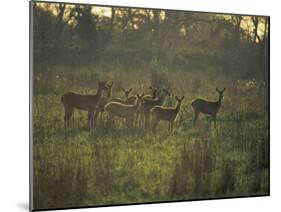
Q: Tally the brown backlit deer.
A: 8